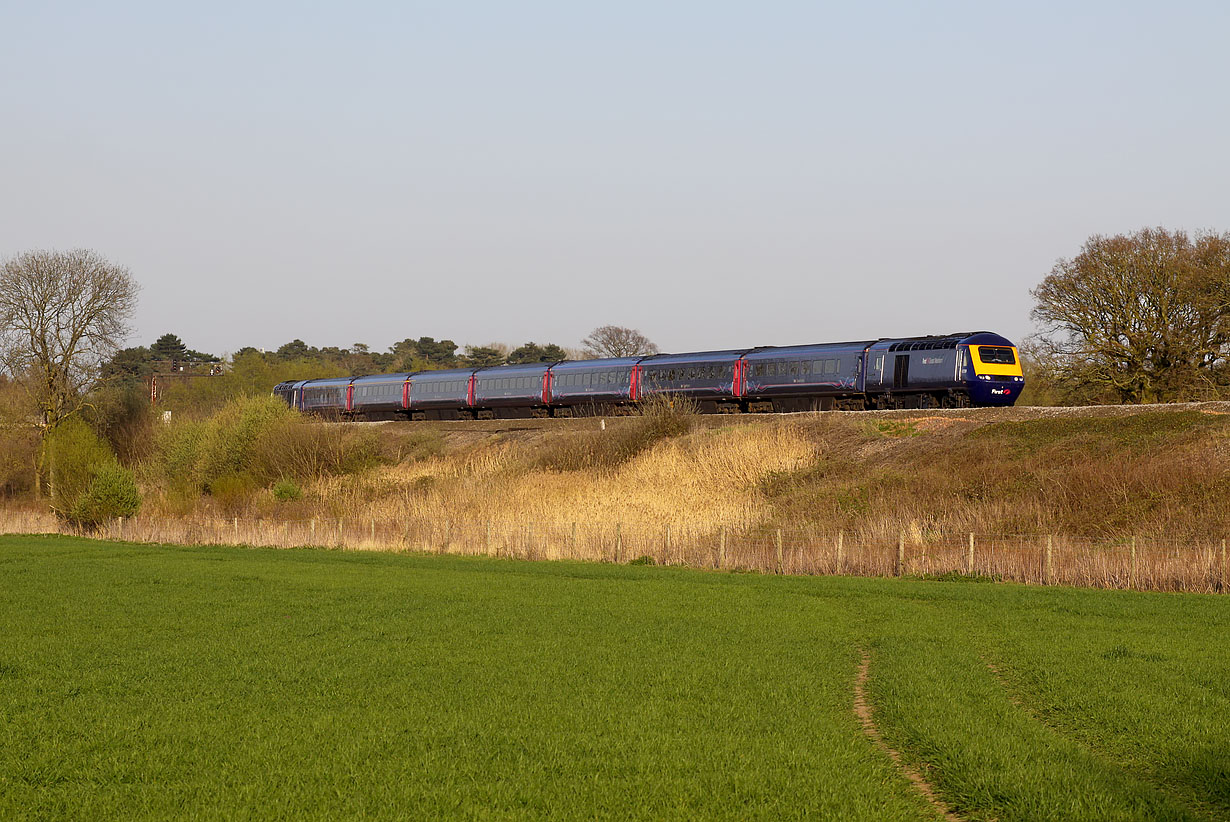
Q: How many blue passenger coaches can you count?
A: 7